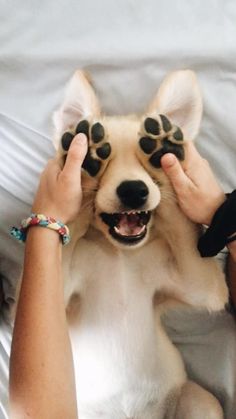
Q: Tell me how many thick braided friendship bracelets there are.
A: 1